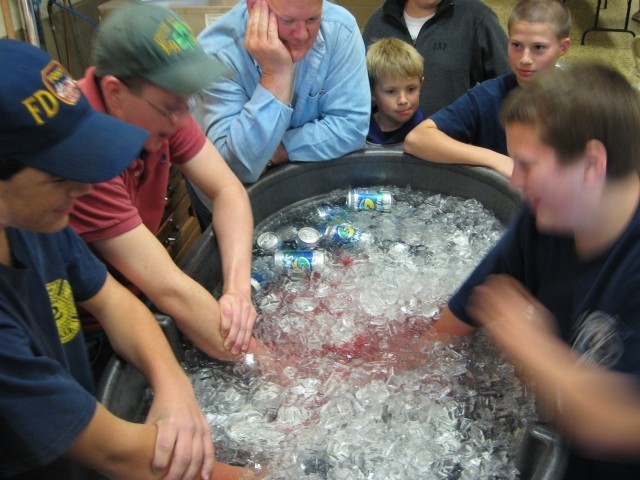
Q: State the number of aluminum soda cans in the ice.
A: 7